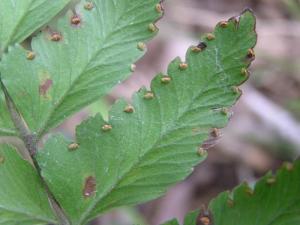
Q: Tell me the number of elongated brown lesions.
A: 2